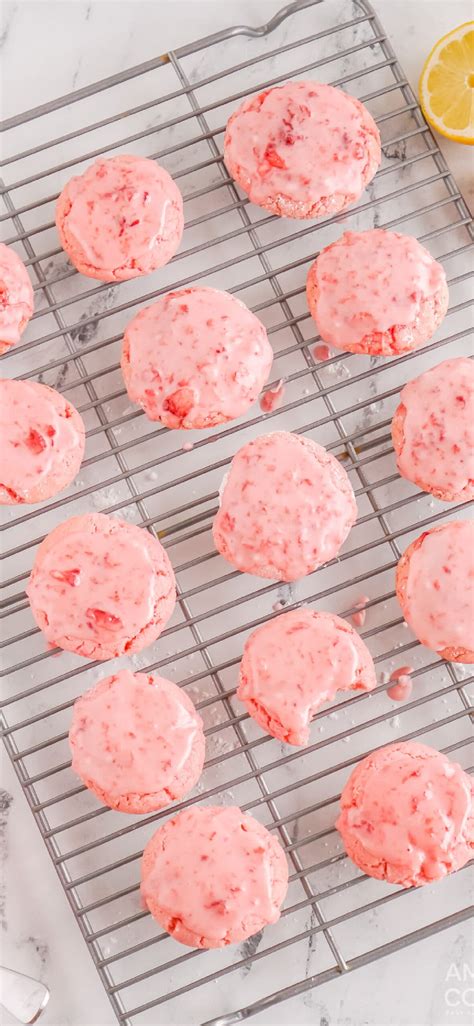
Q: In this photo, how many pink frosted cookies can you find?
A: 14